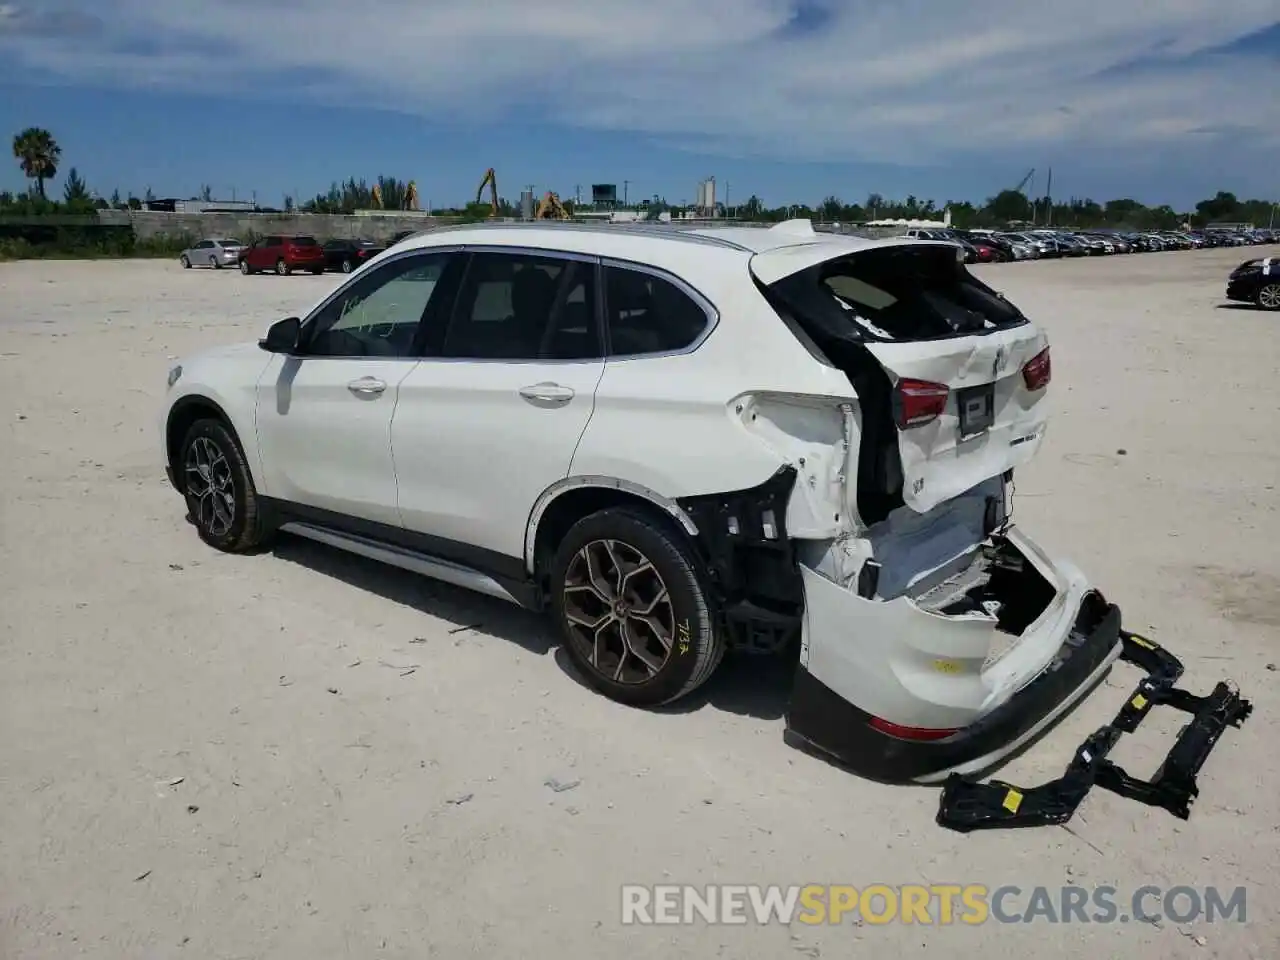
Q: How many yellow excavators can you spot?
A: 4